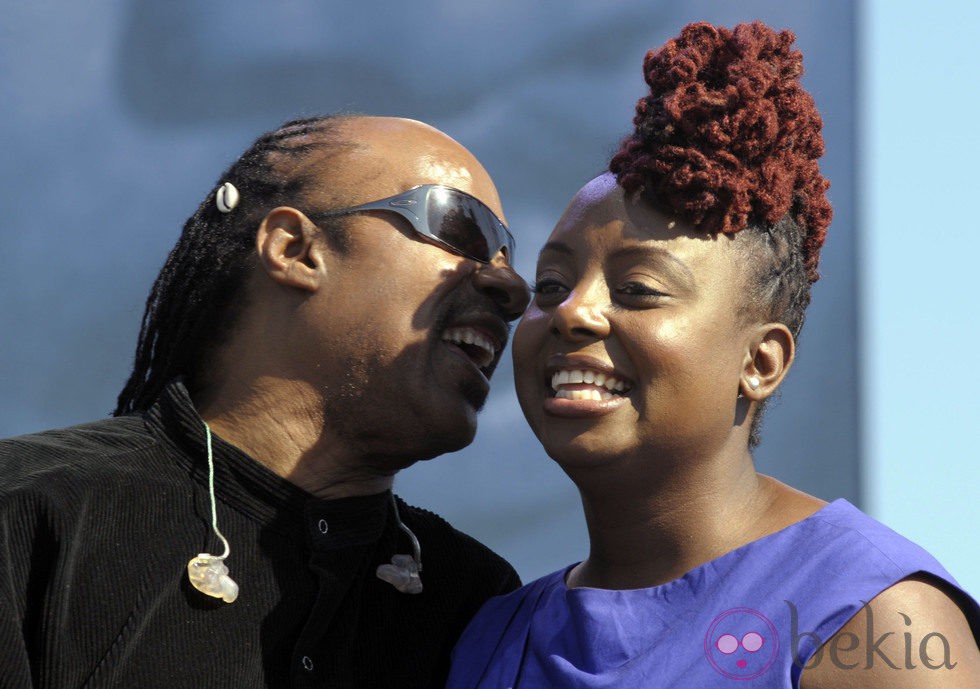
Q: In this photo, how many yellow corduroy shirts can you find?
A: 0